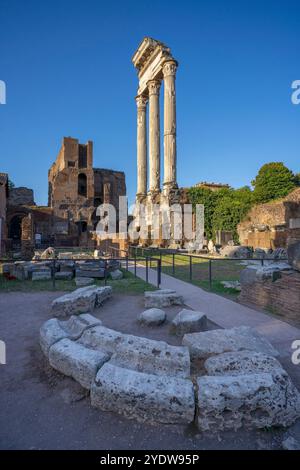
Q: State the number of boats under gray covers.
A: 0